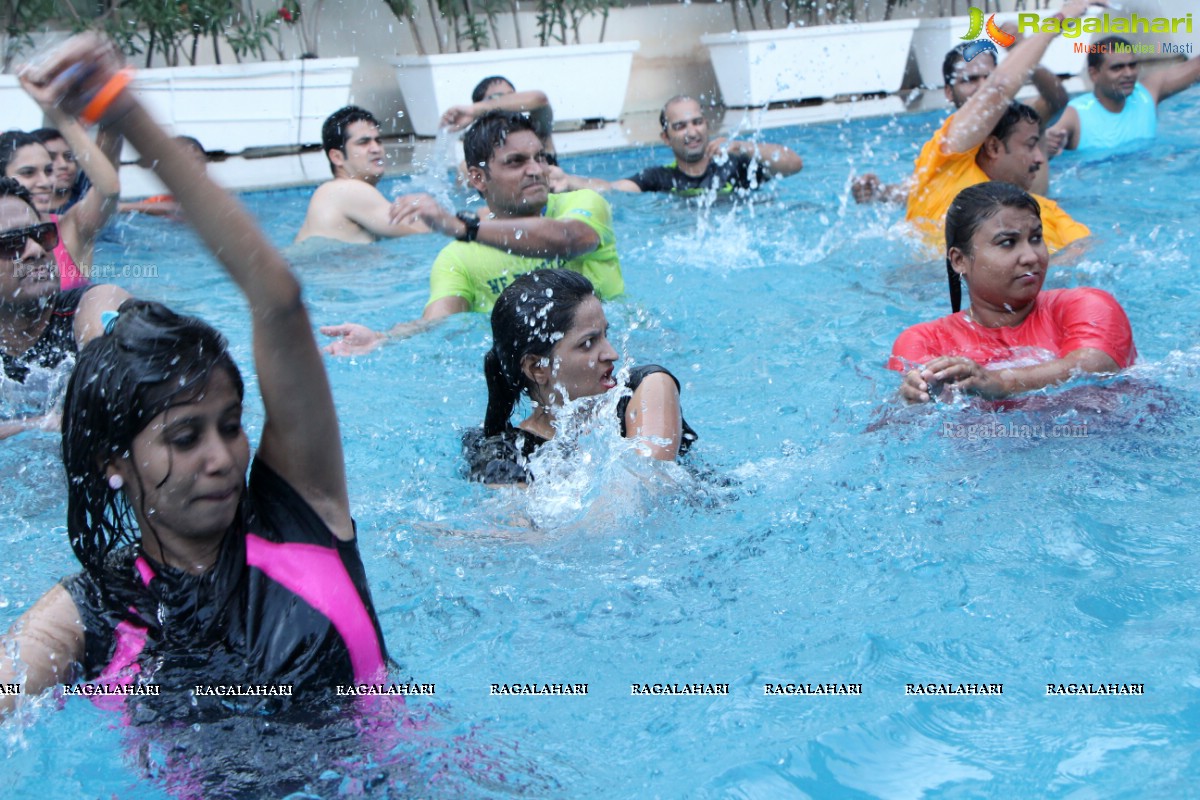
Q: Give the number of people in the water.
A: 14